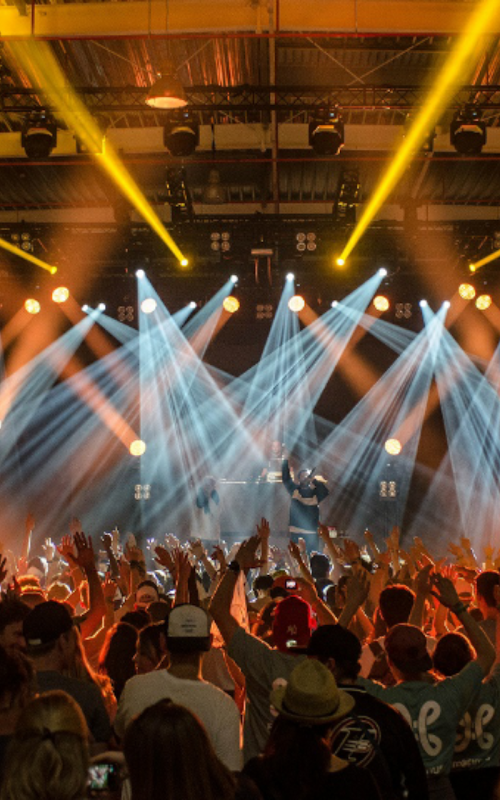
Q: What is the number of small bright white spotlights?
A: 10